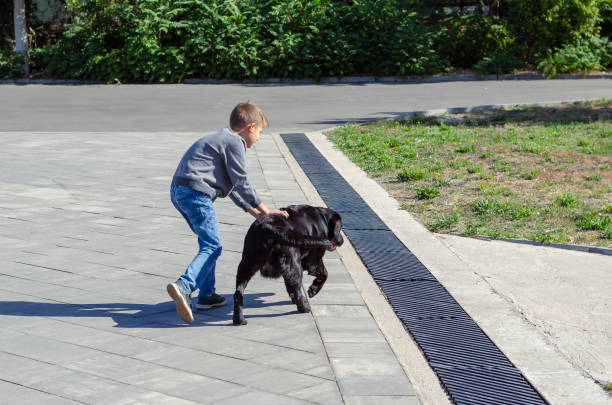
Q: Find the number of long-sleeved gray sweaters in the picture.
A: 1